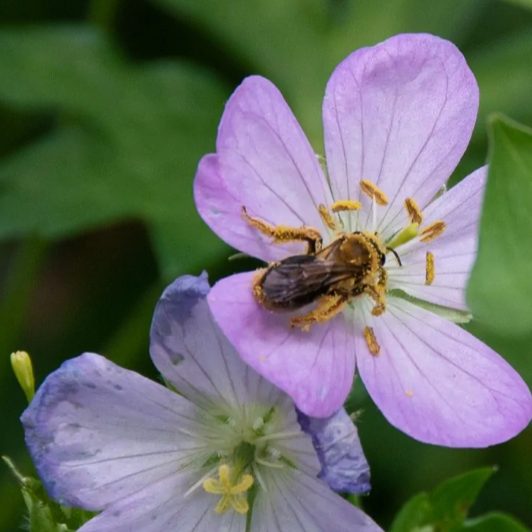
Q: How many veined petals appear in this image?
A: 10